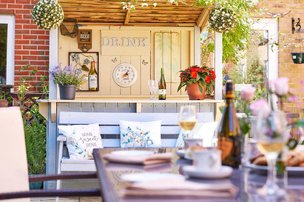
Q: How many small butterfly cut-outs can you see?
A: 2